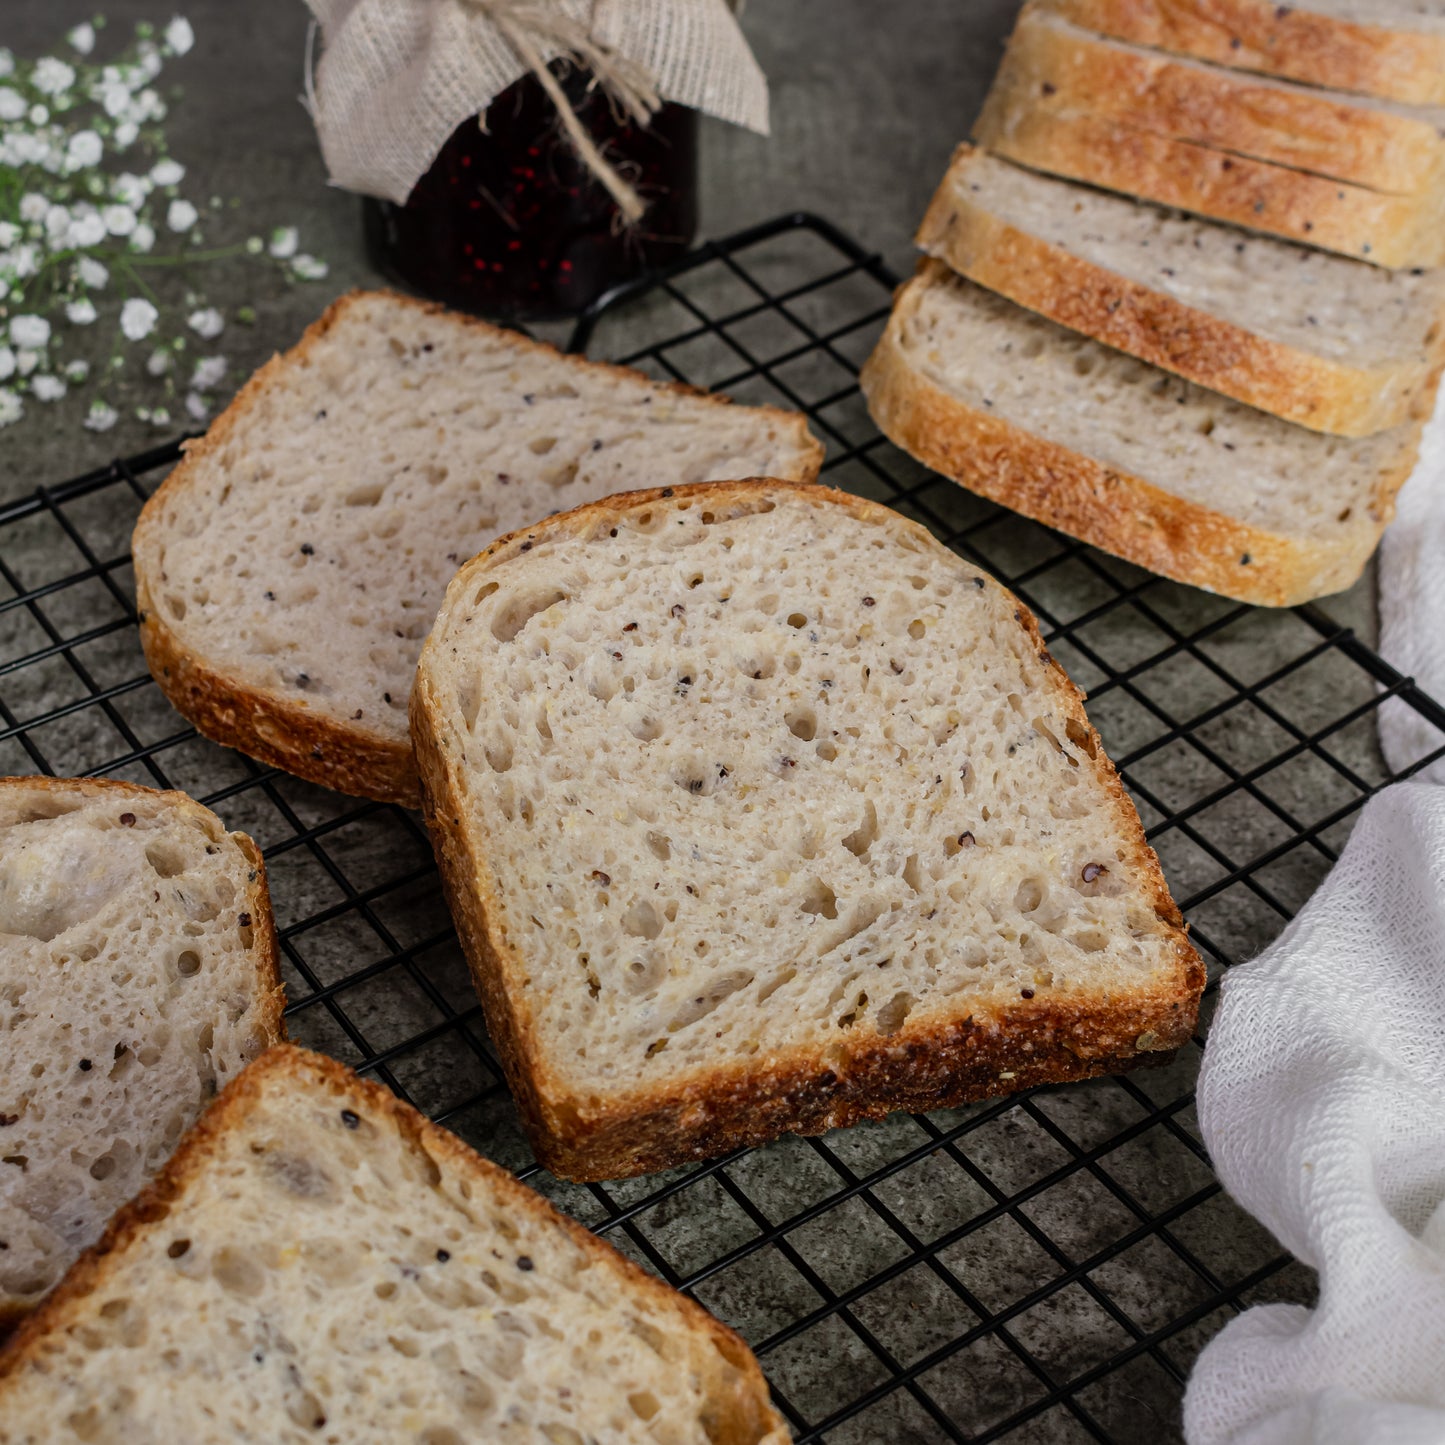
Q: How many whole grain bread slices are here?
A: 9